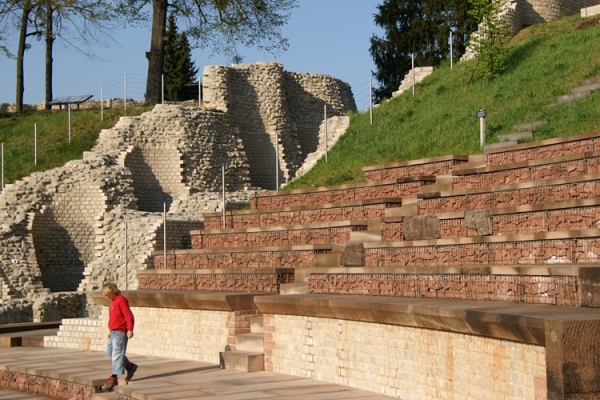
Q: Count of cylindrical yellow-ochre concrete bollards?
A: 0